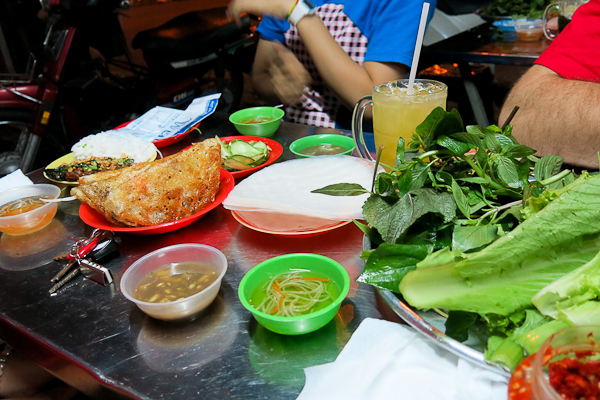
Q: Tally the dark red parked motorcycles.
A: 1